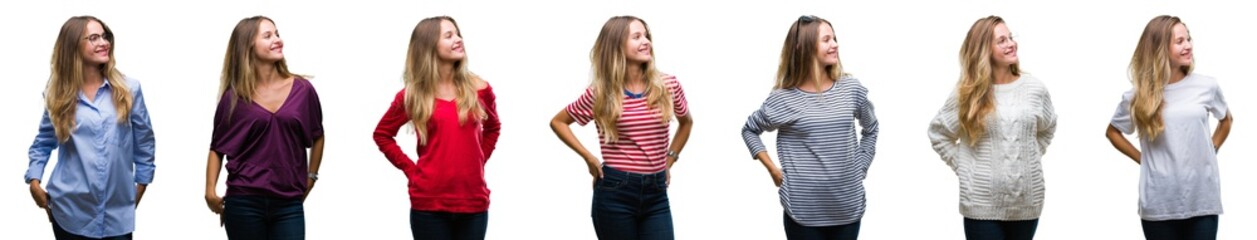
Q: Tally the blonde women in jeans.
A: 7